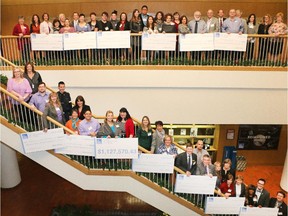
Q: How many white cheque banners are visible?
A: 13